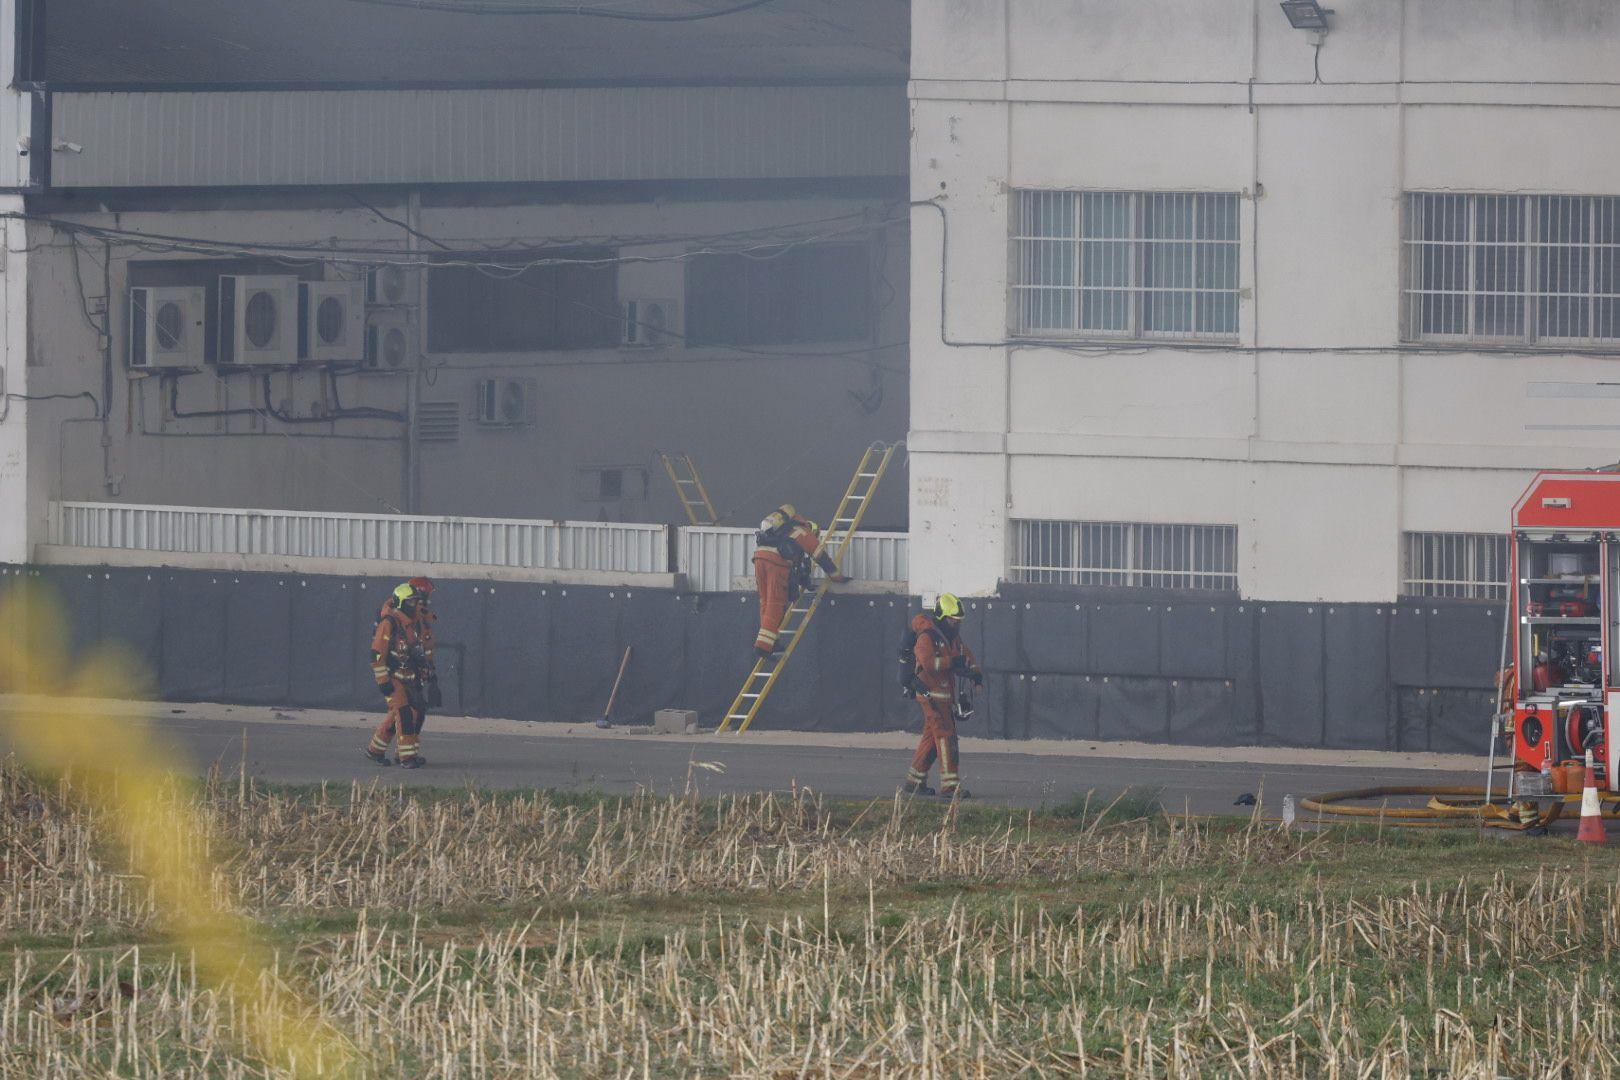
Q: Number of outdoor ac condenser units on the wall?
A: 7